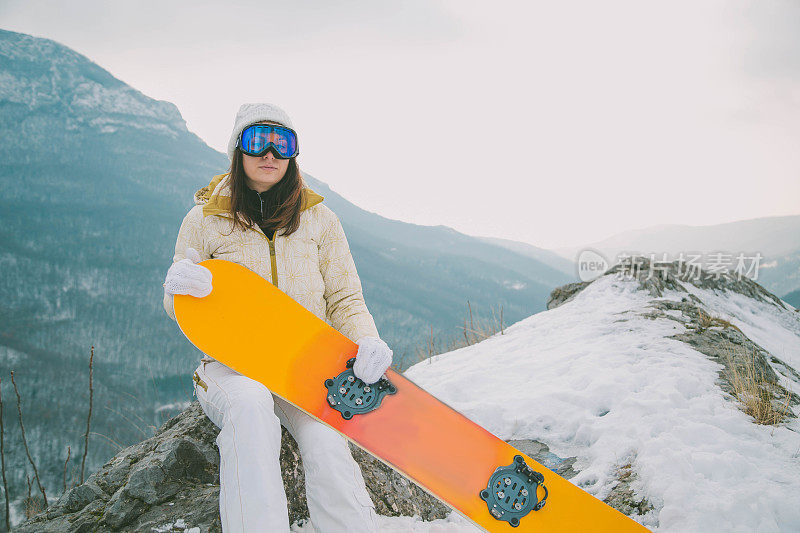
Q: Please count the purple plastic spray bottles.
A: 0